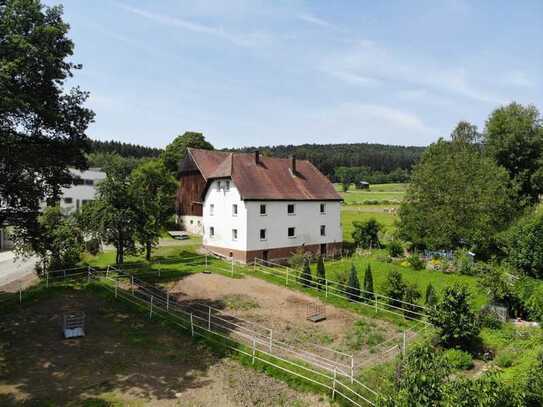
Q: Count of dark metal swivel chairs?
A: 0